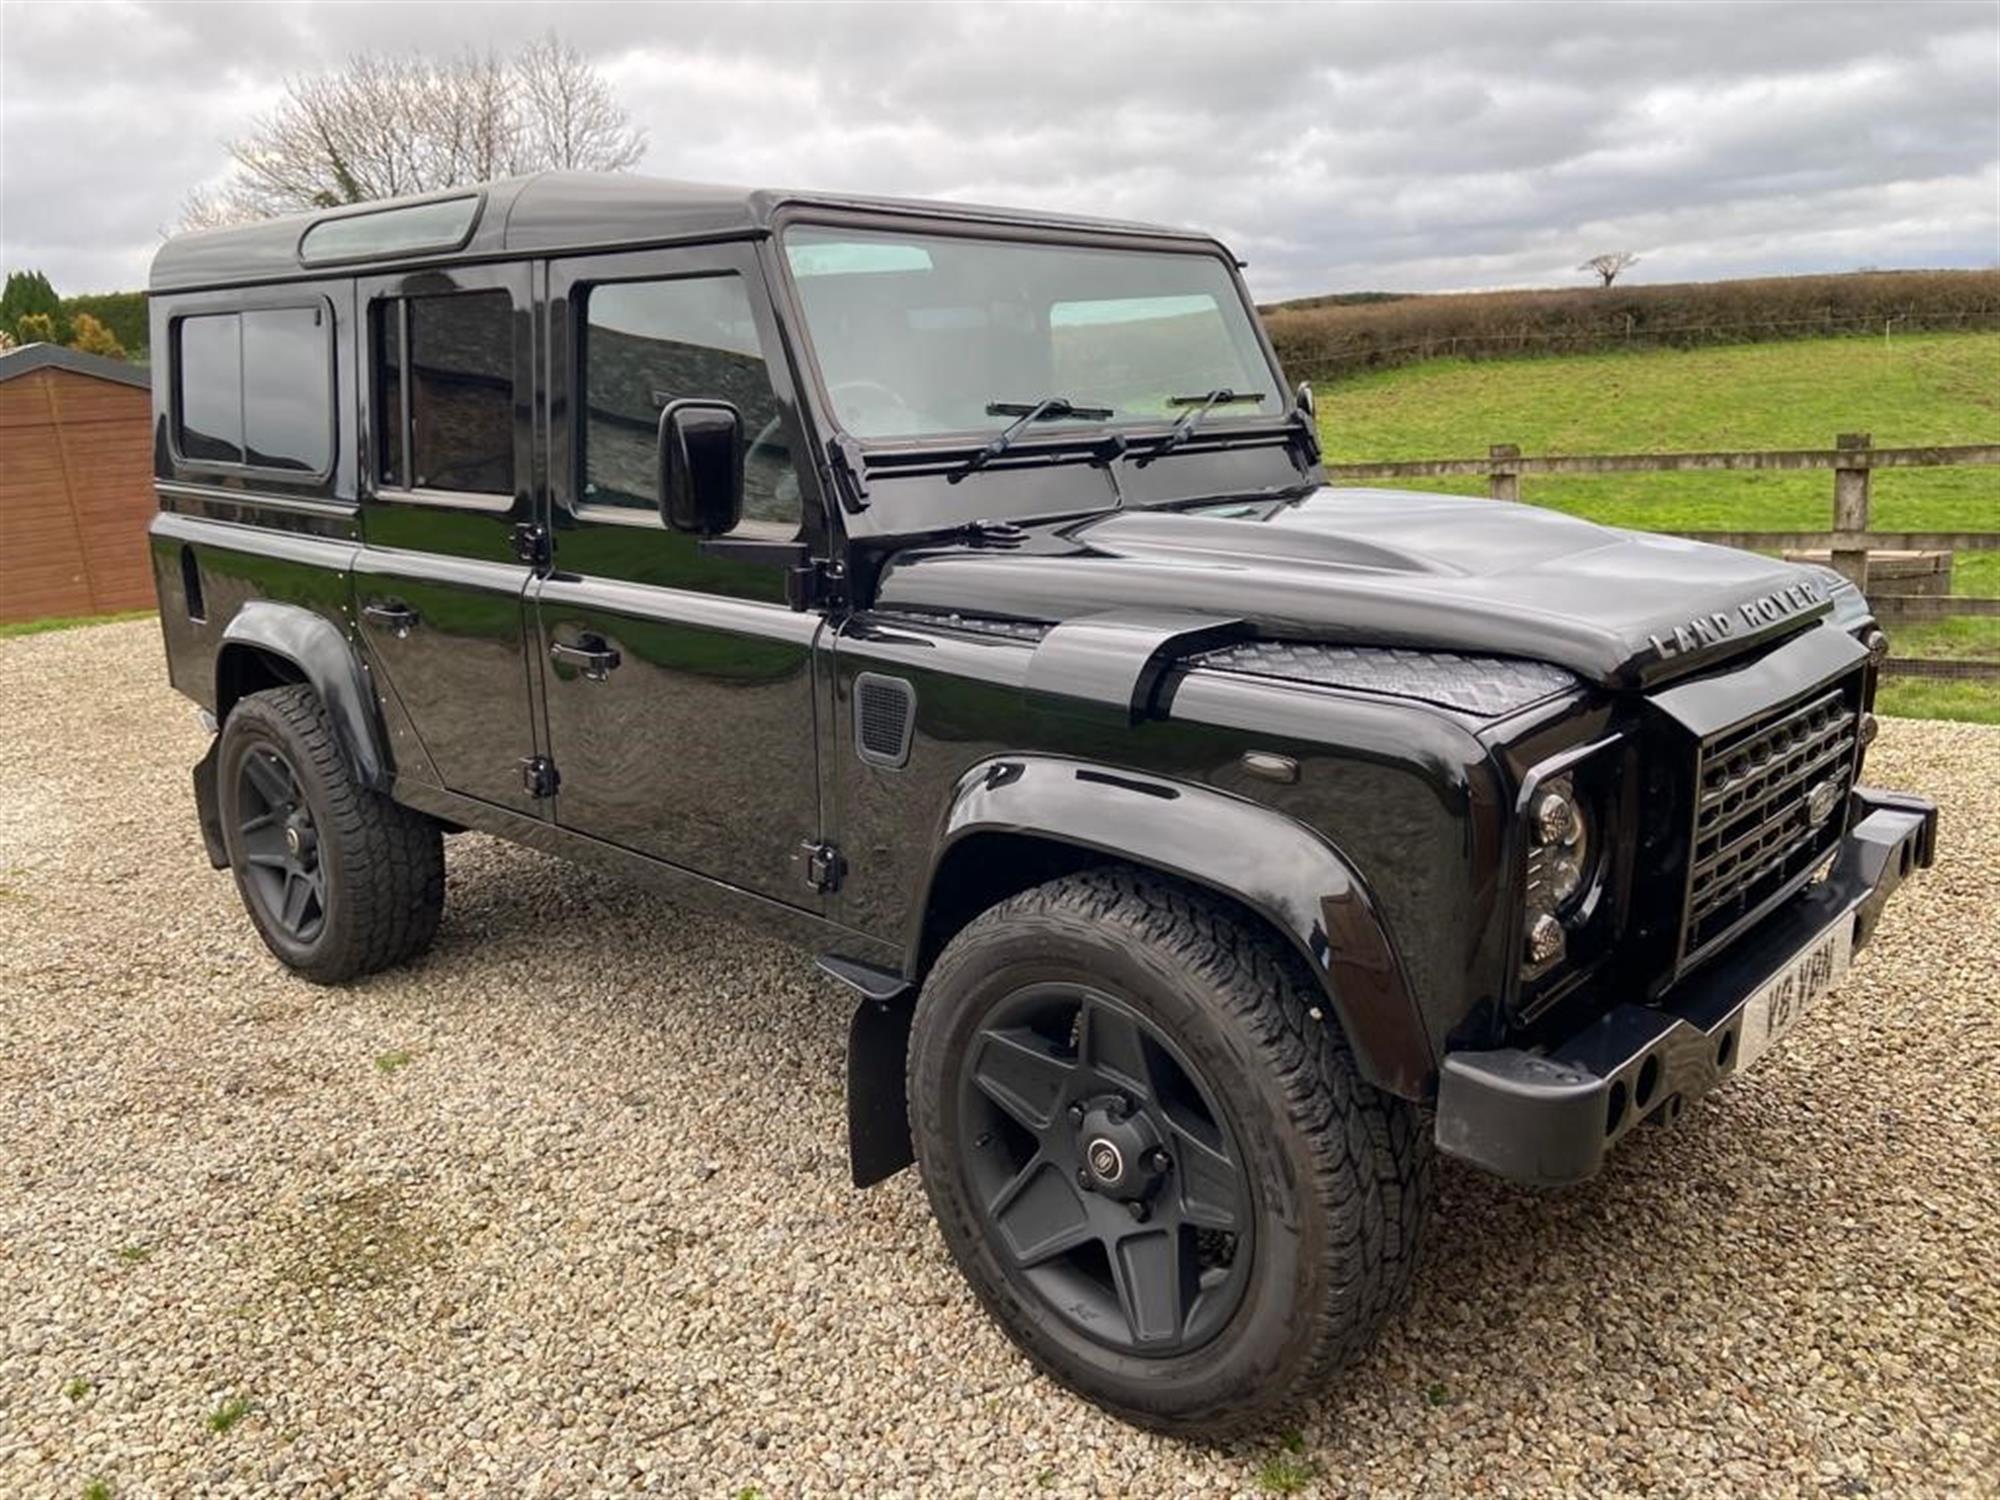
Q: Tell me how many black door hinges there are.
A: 4